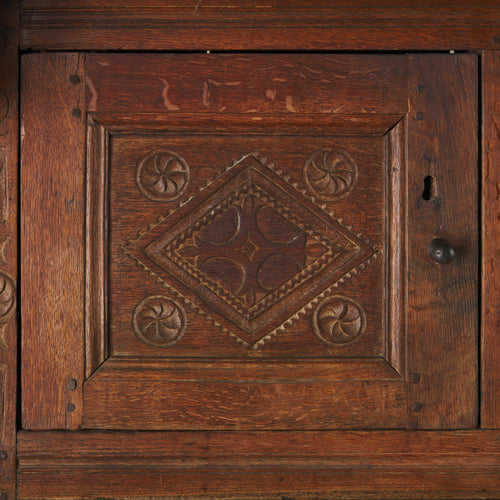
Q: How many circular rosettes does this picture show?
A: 4